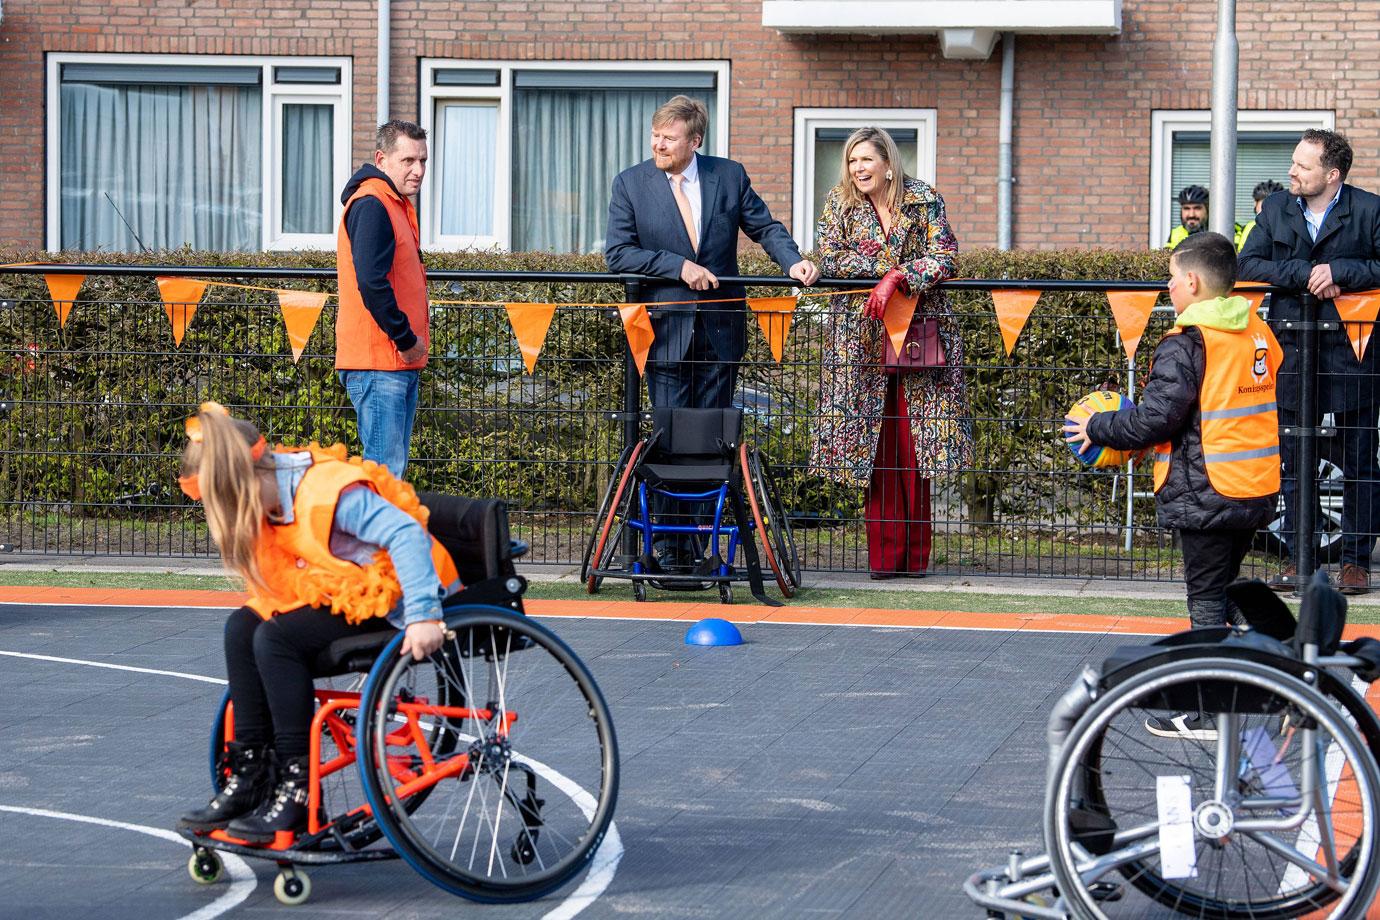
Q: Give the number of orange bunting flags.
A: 11